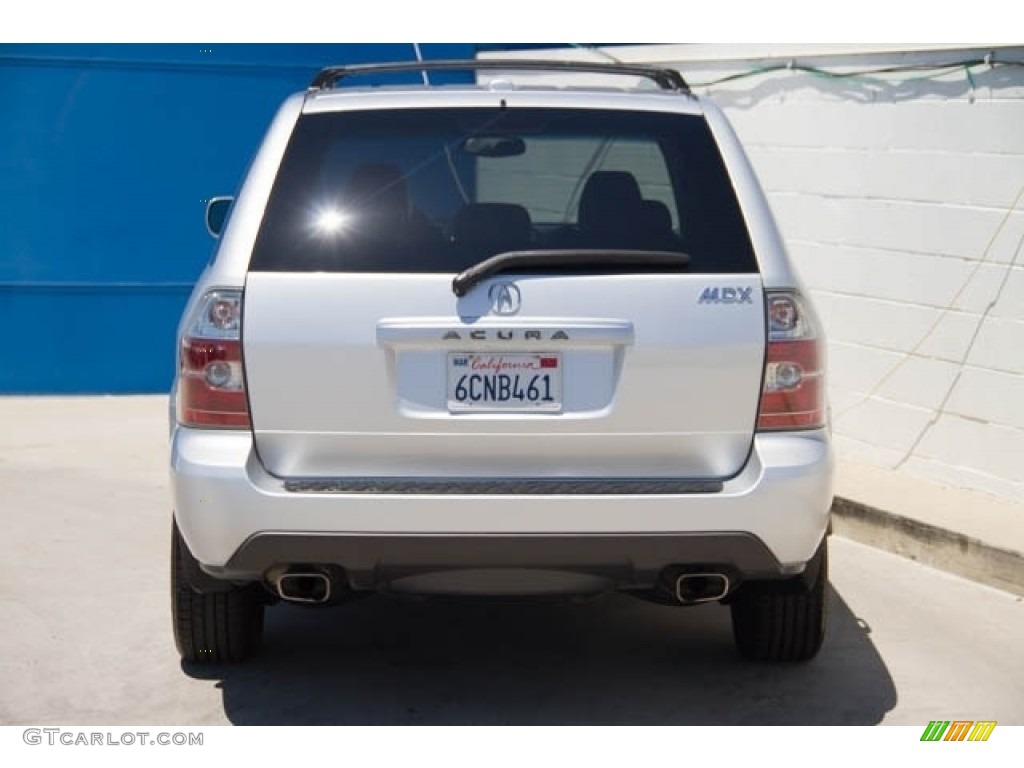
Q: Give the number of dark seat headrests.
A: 4